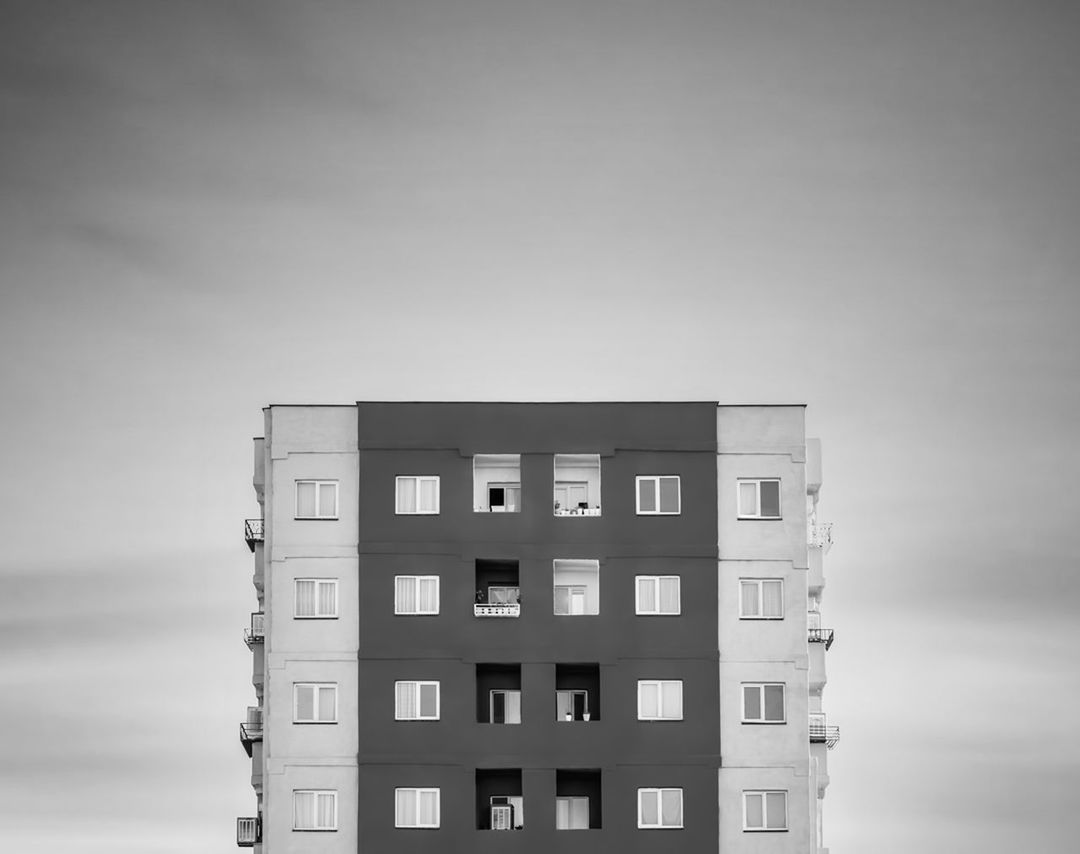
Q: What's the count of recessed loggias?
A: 8